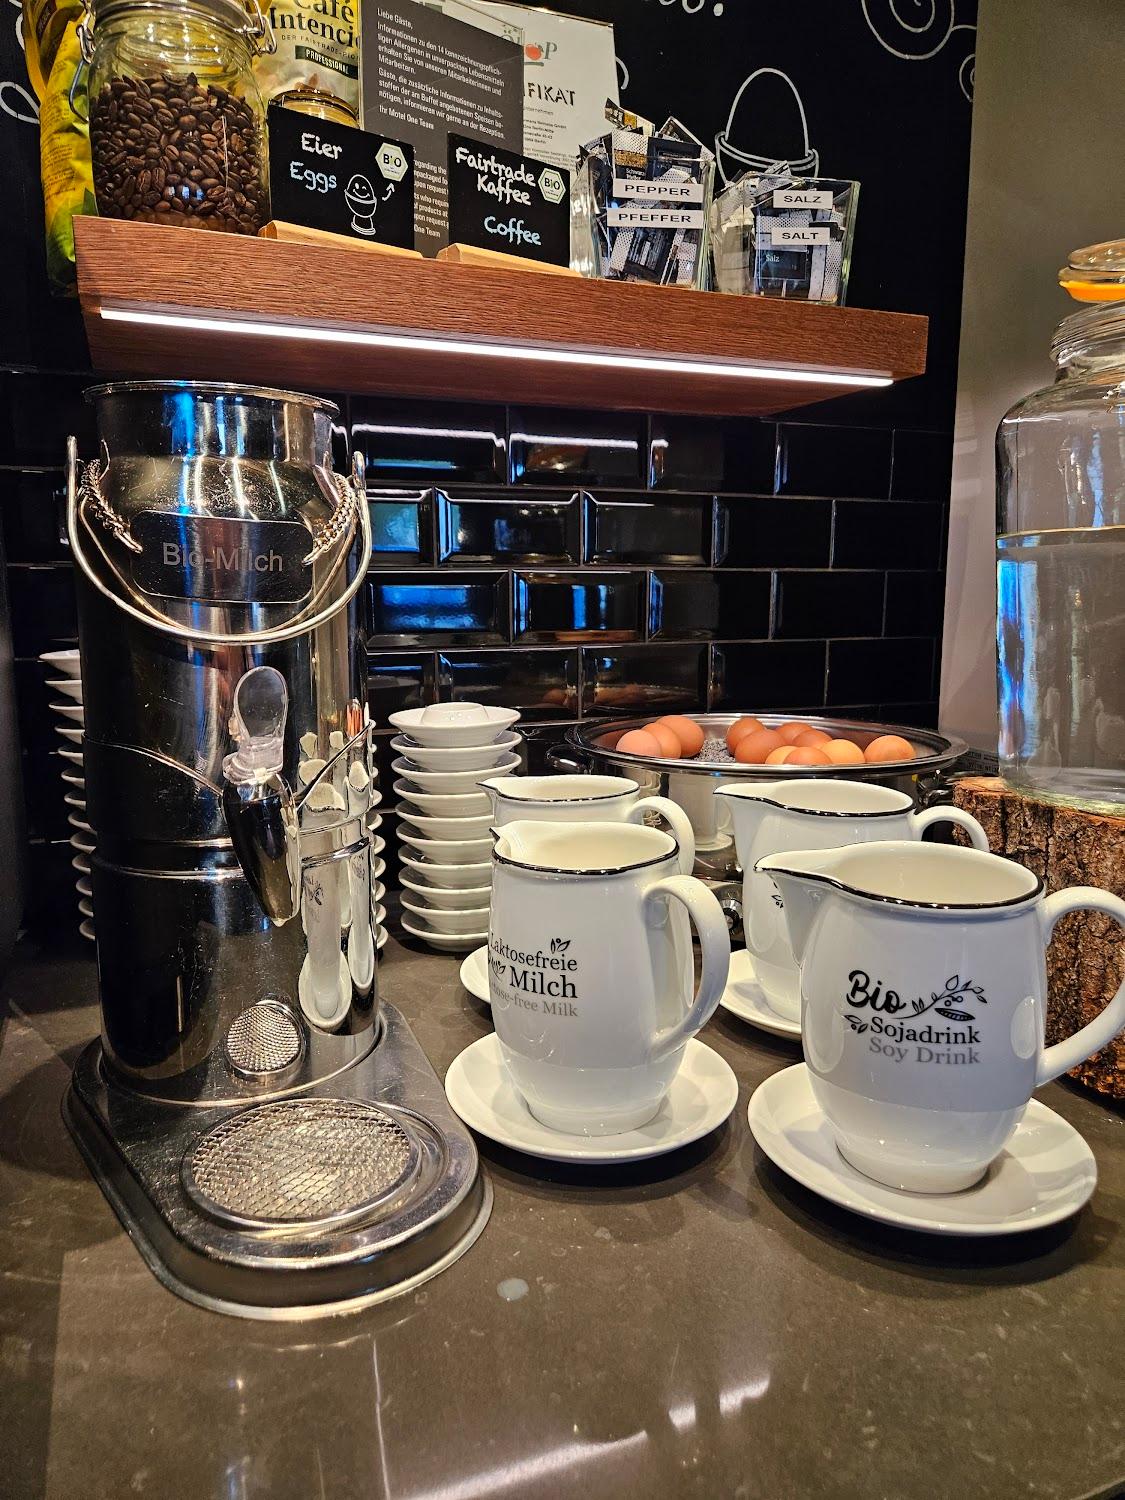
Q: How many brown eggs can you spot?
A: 11